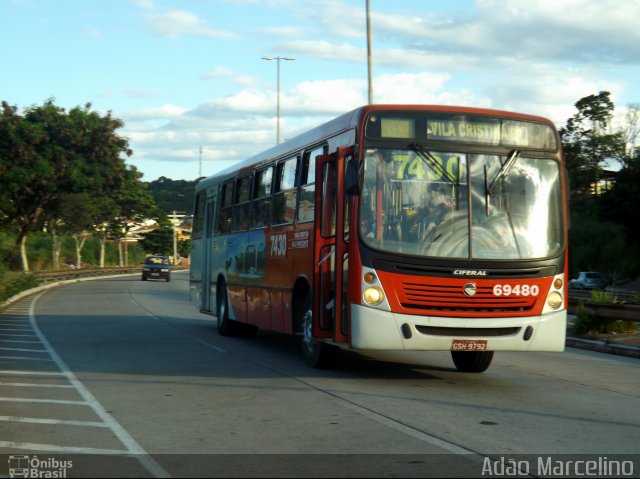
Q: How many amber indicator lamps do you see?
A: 2